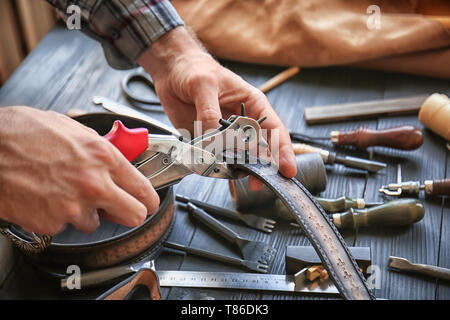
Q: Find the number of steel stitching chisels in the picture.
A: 3